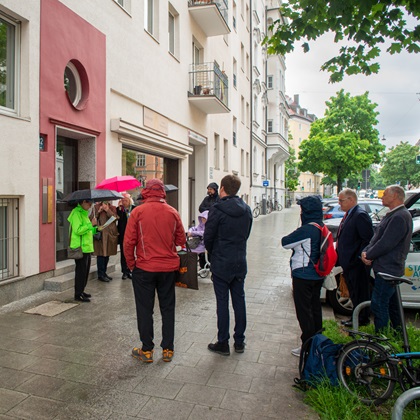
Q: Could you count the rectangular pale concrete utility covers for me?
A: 1